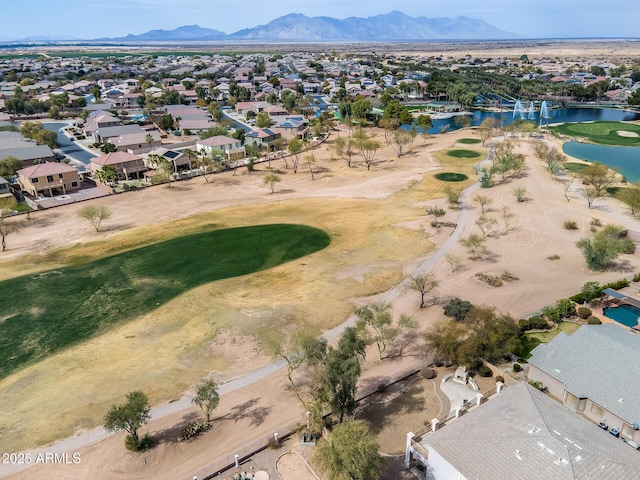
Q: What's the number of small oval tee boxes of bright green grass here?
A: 3